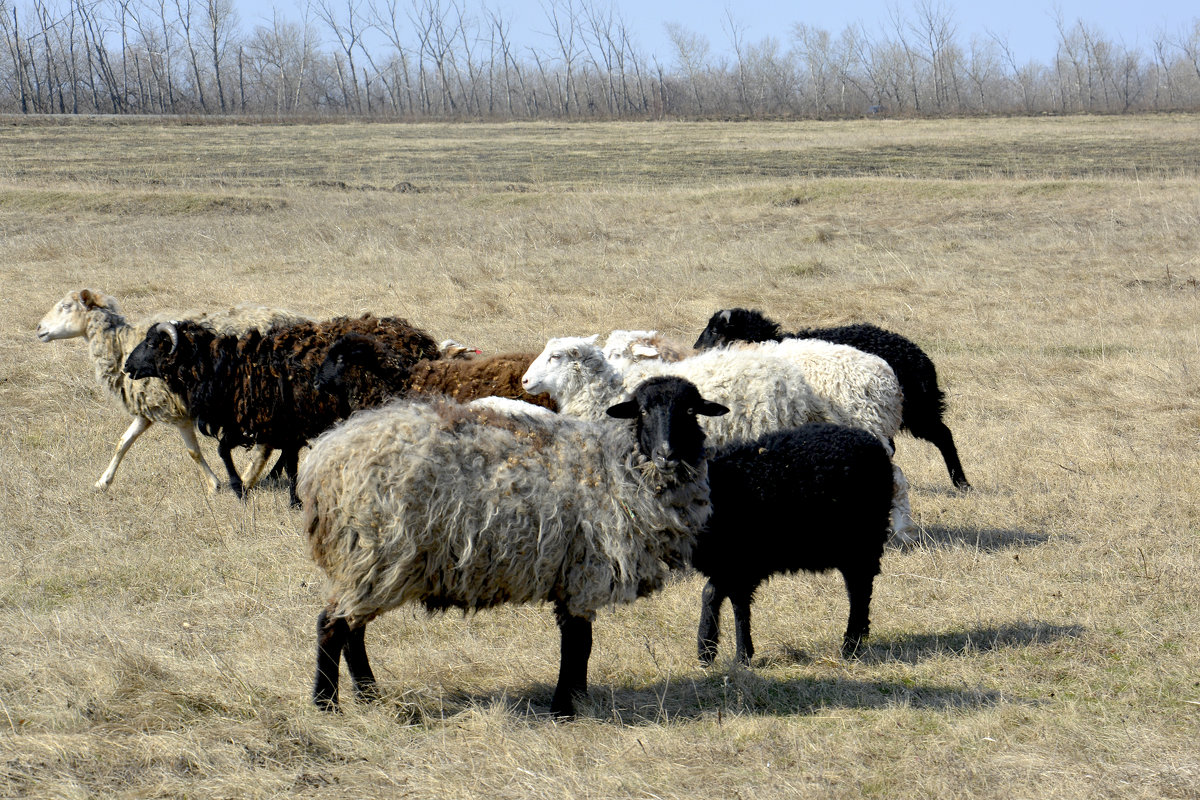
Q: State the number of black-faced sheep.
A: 4